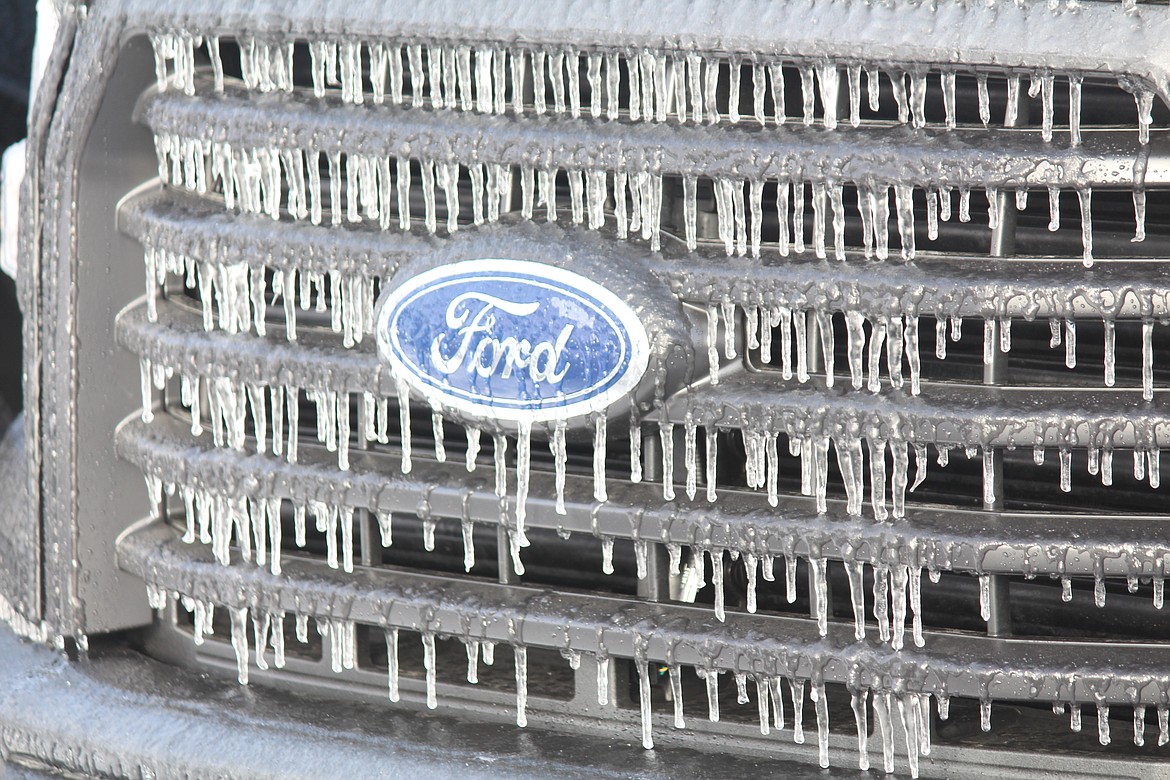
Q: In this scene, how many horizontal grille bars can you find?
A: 5